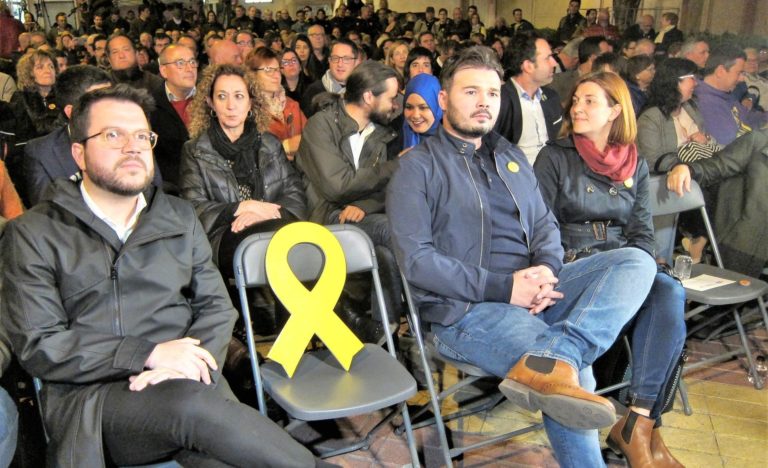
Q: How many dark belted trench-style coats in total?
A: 1